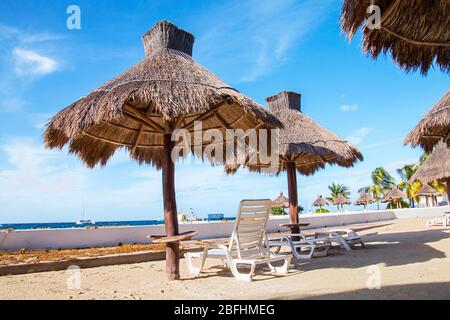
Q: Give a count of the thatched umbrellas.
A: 11